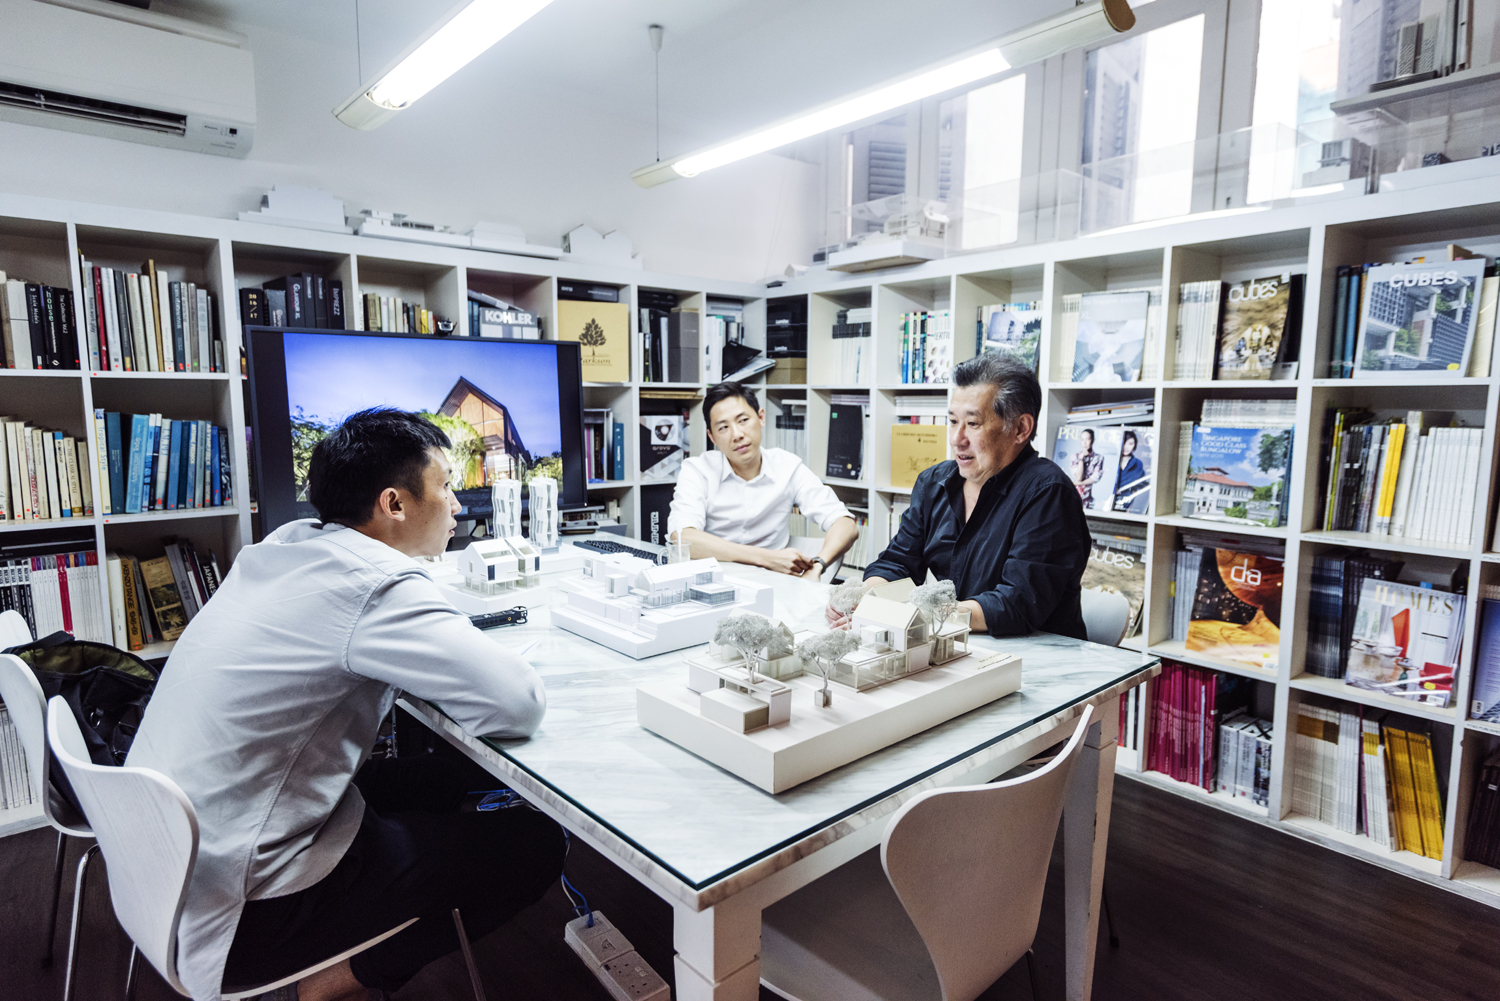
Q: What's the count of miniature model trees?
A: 4